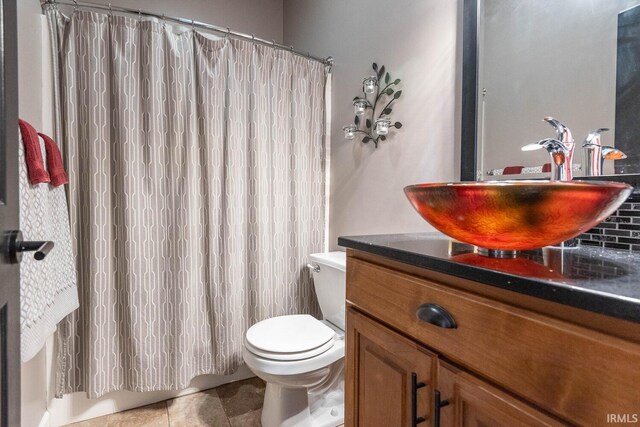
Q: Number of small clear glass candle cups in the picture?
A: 4